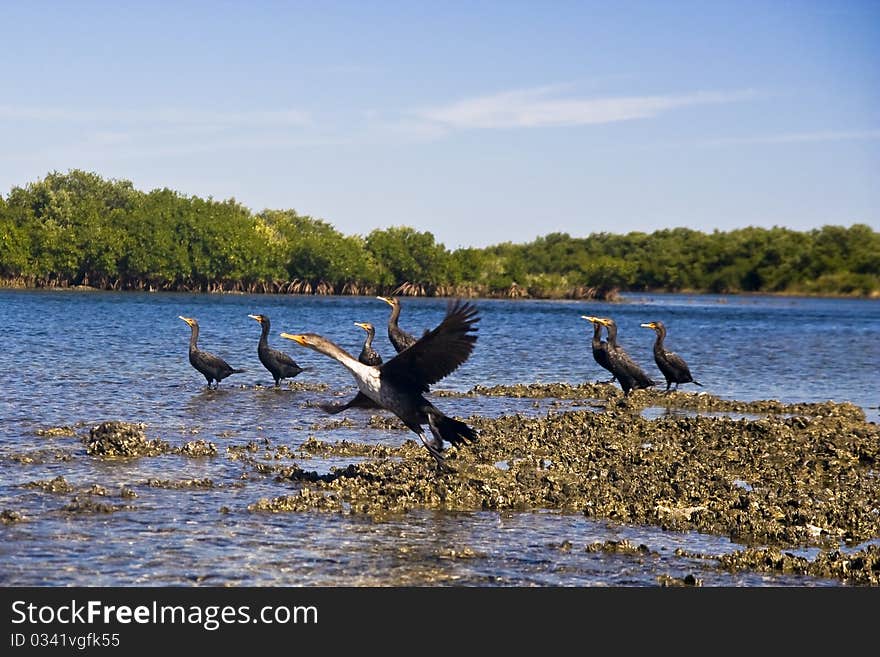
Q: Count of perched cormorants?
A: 7